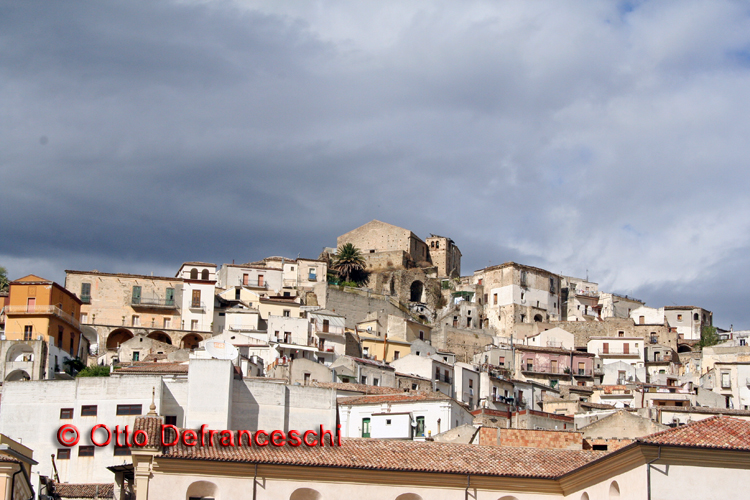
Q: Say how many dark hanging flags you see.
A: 0